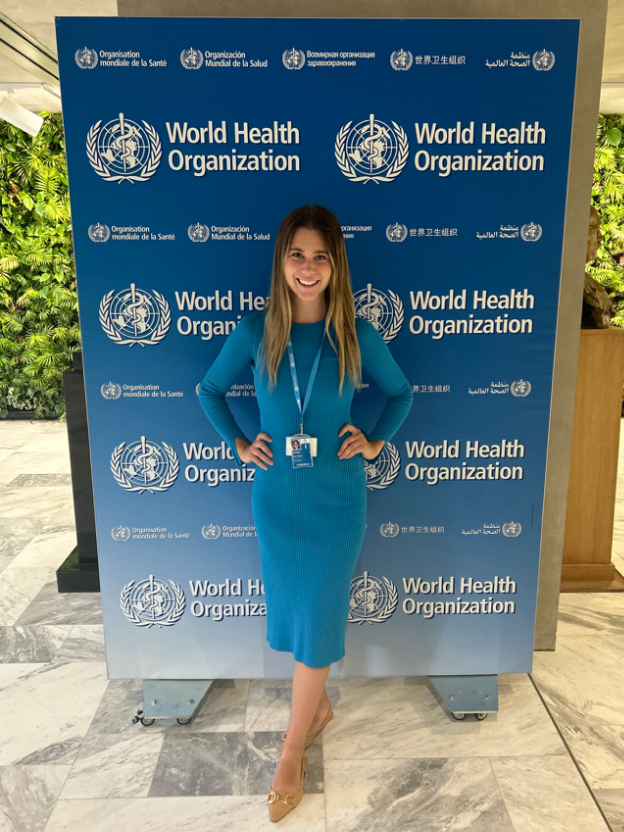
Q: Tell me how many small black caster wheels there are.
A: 4